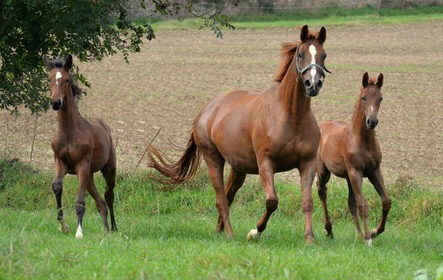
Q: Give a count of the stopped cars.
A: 0